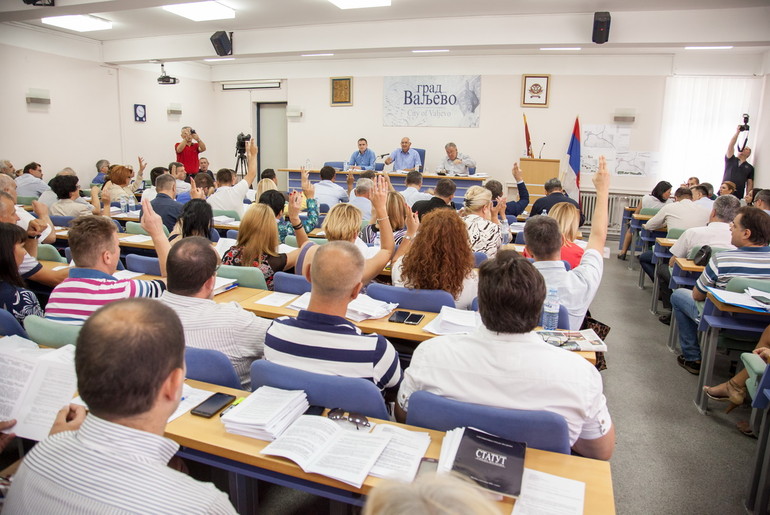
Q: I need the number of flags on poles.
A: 2